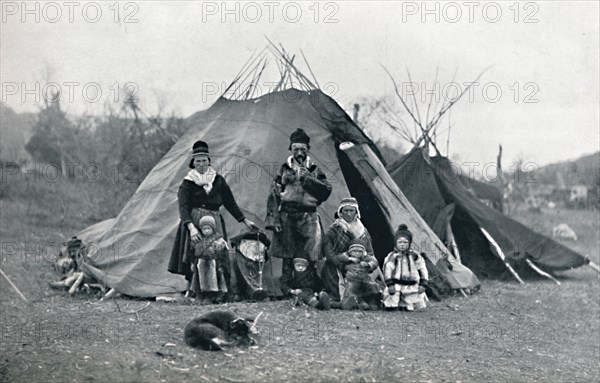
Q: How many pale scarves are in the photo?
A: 2